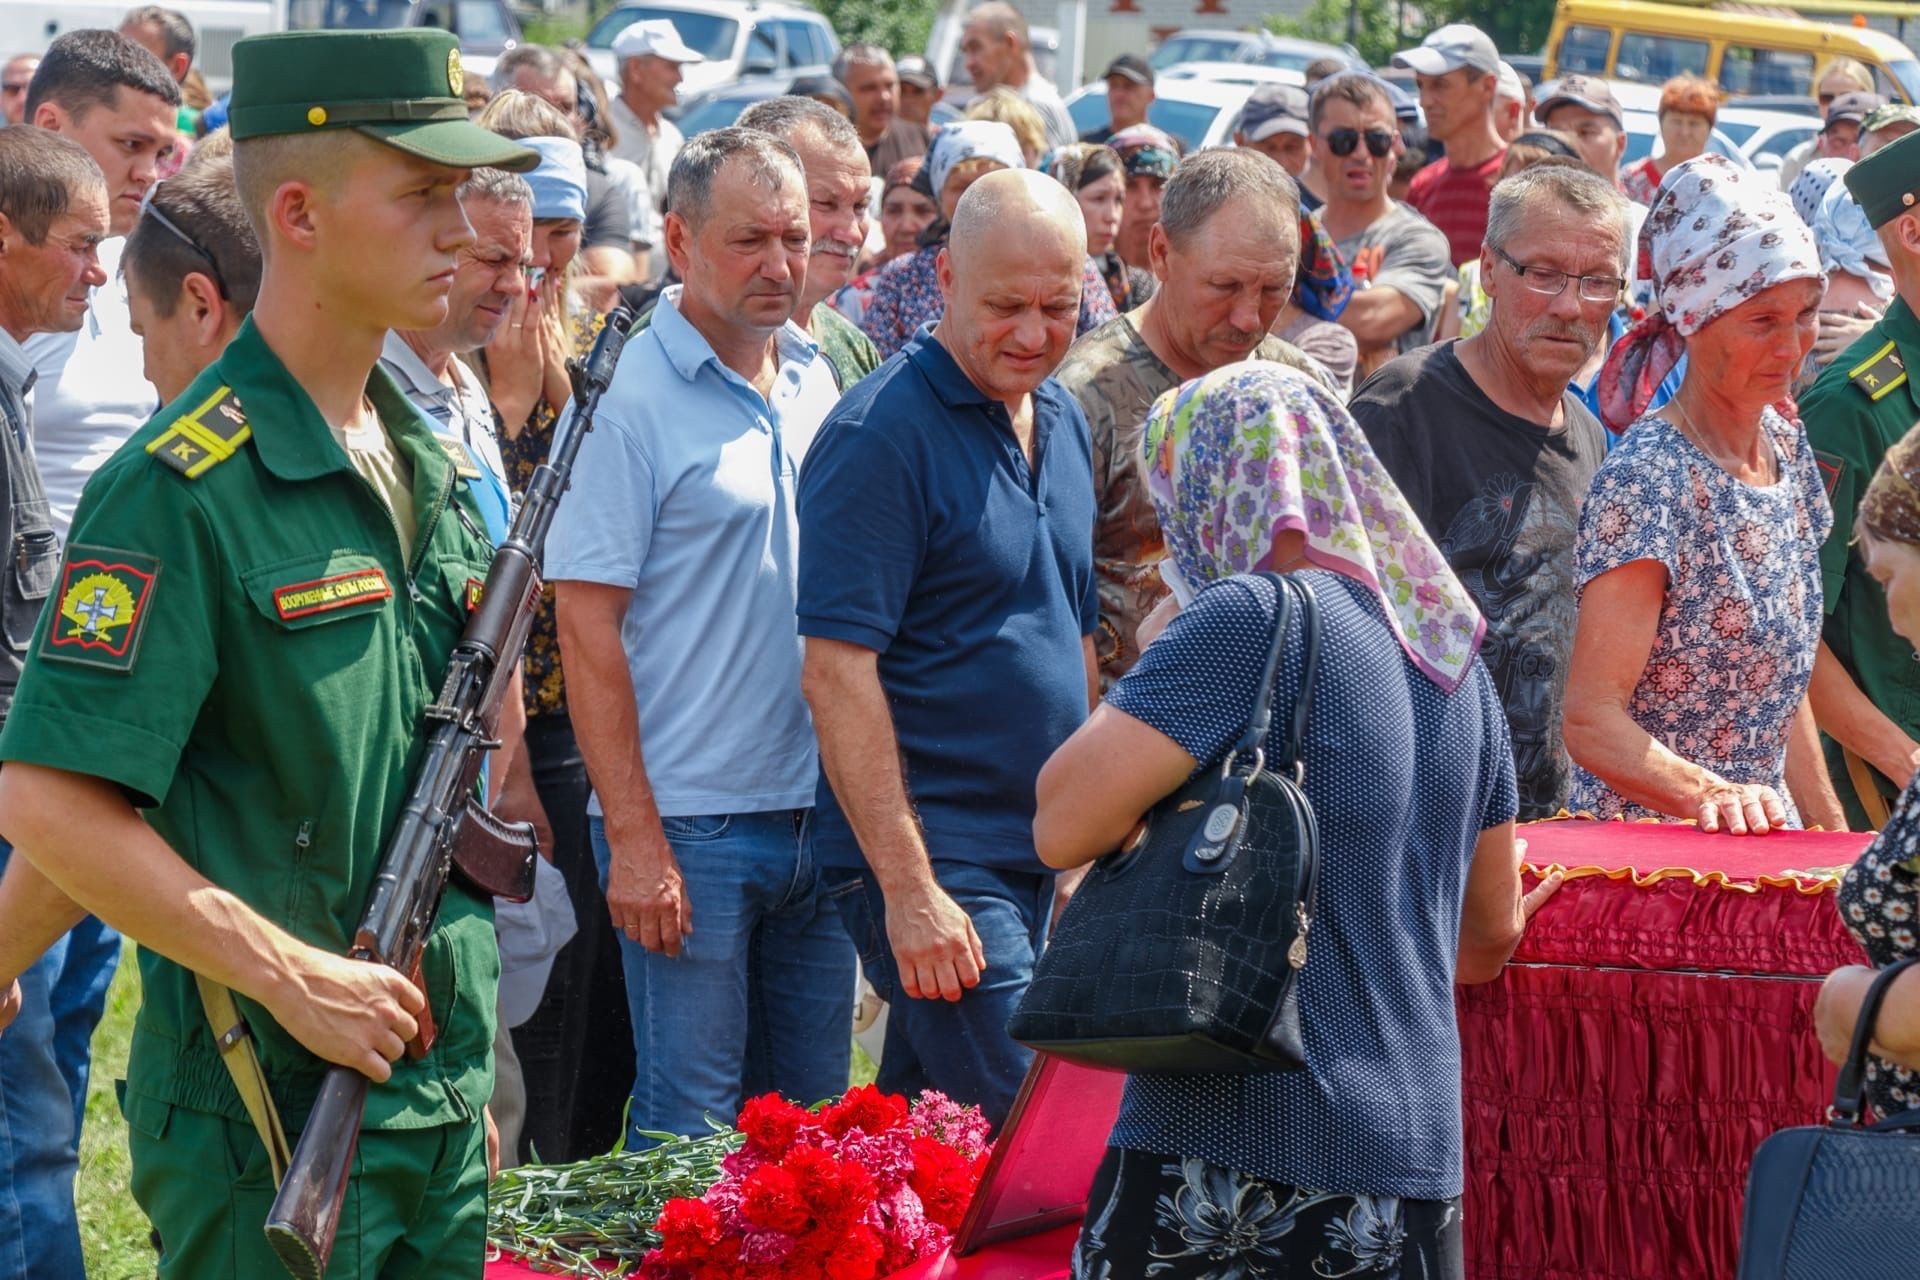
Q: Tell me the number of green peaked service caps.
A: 2